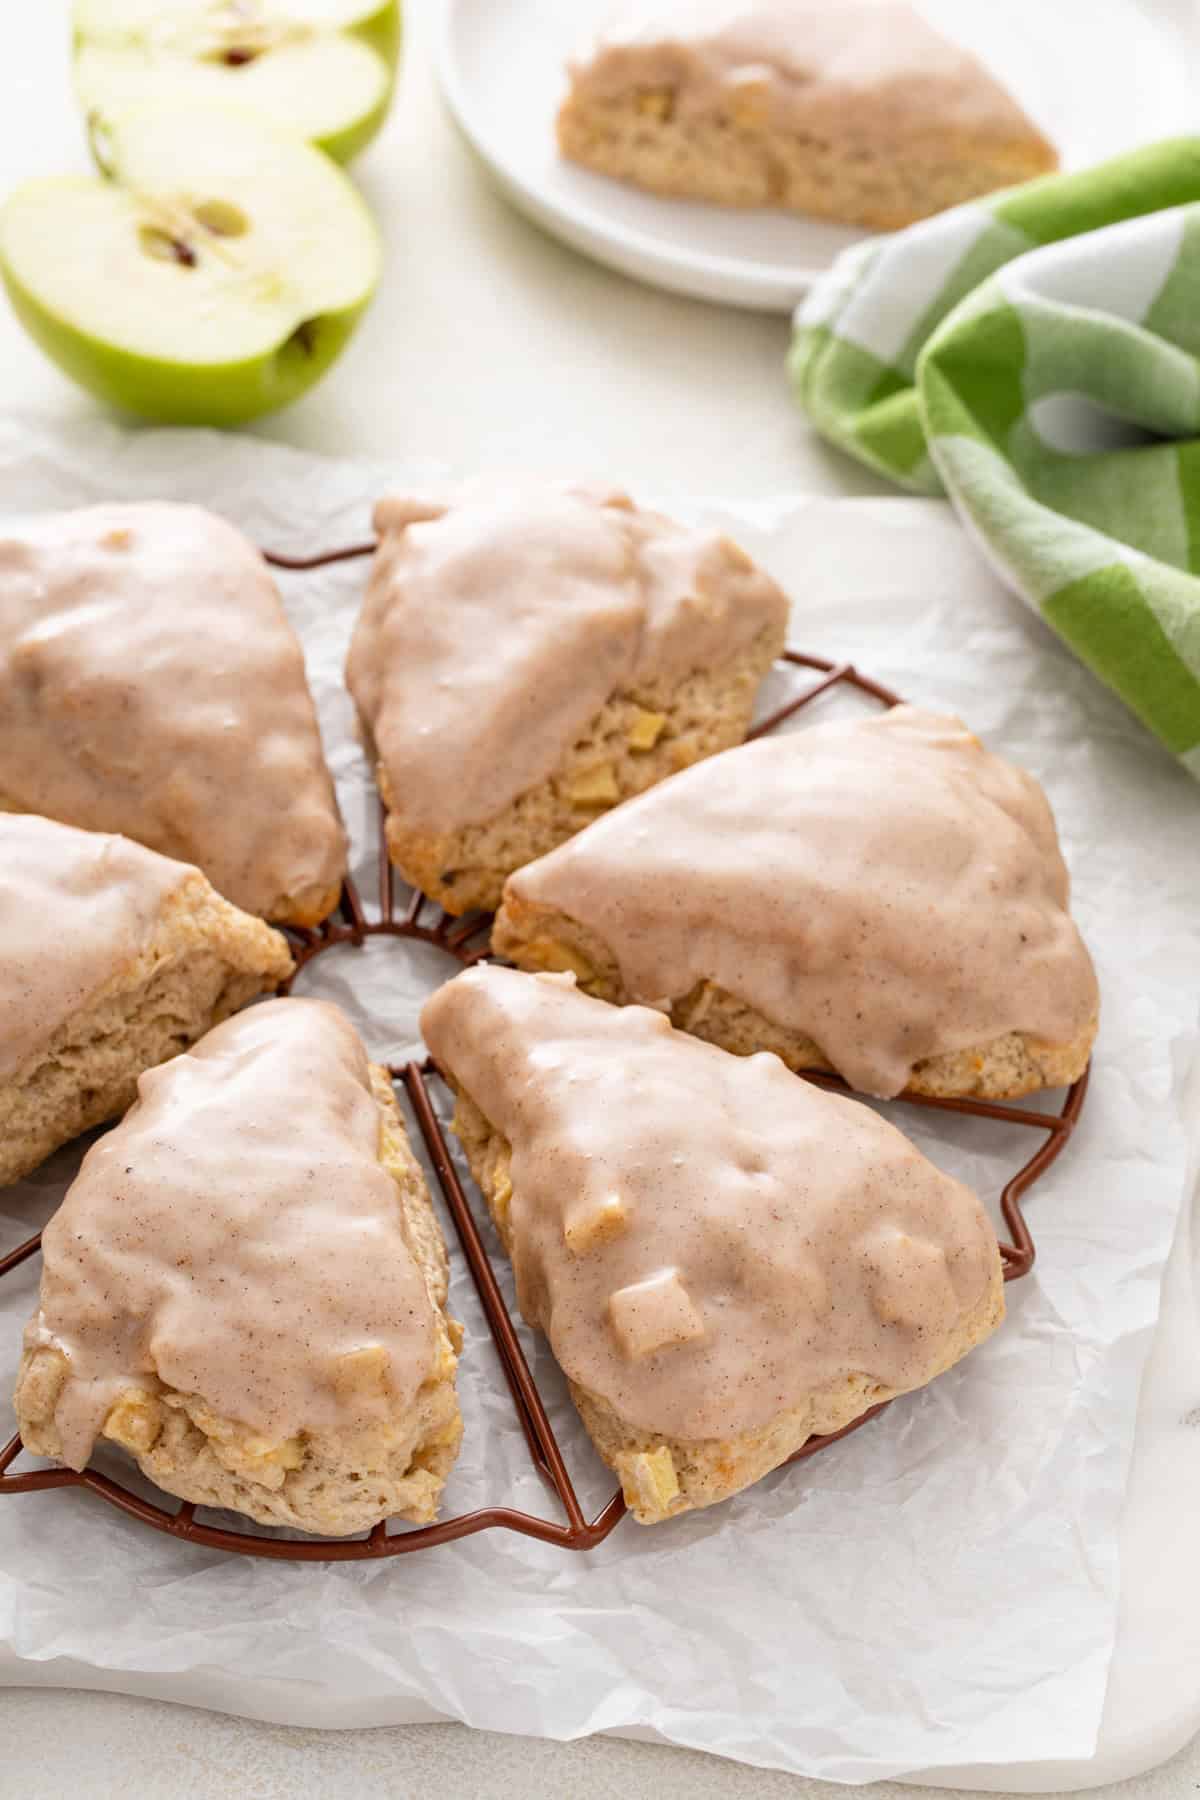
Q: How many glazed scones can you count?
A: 7